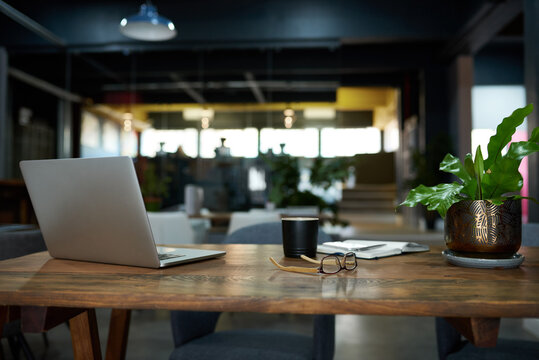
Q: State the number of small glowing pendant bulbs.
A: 3